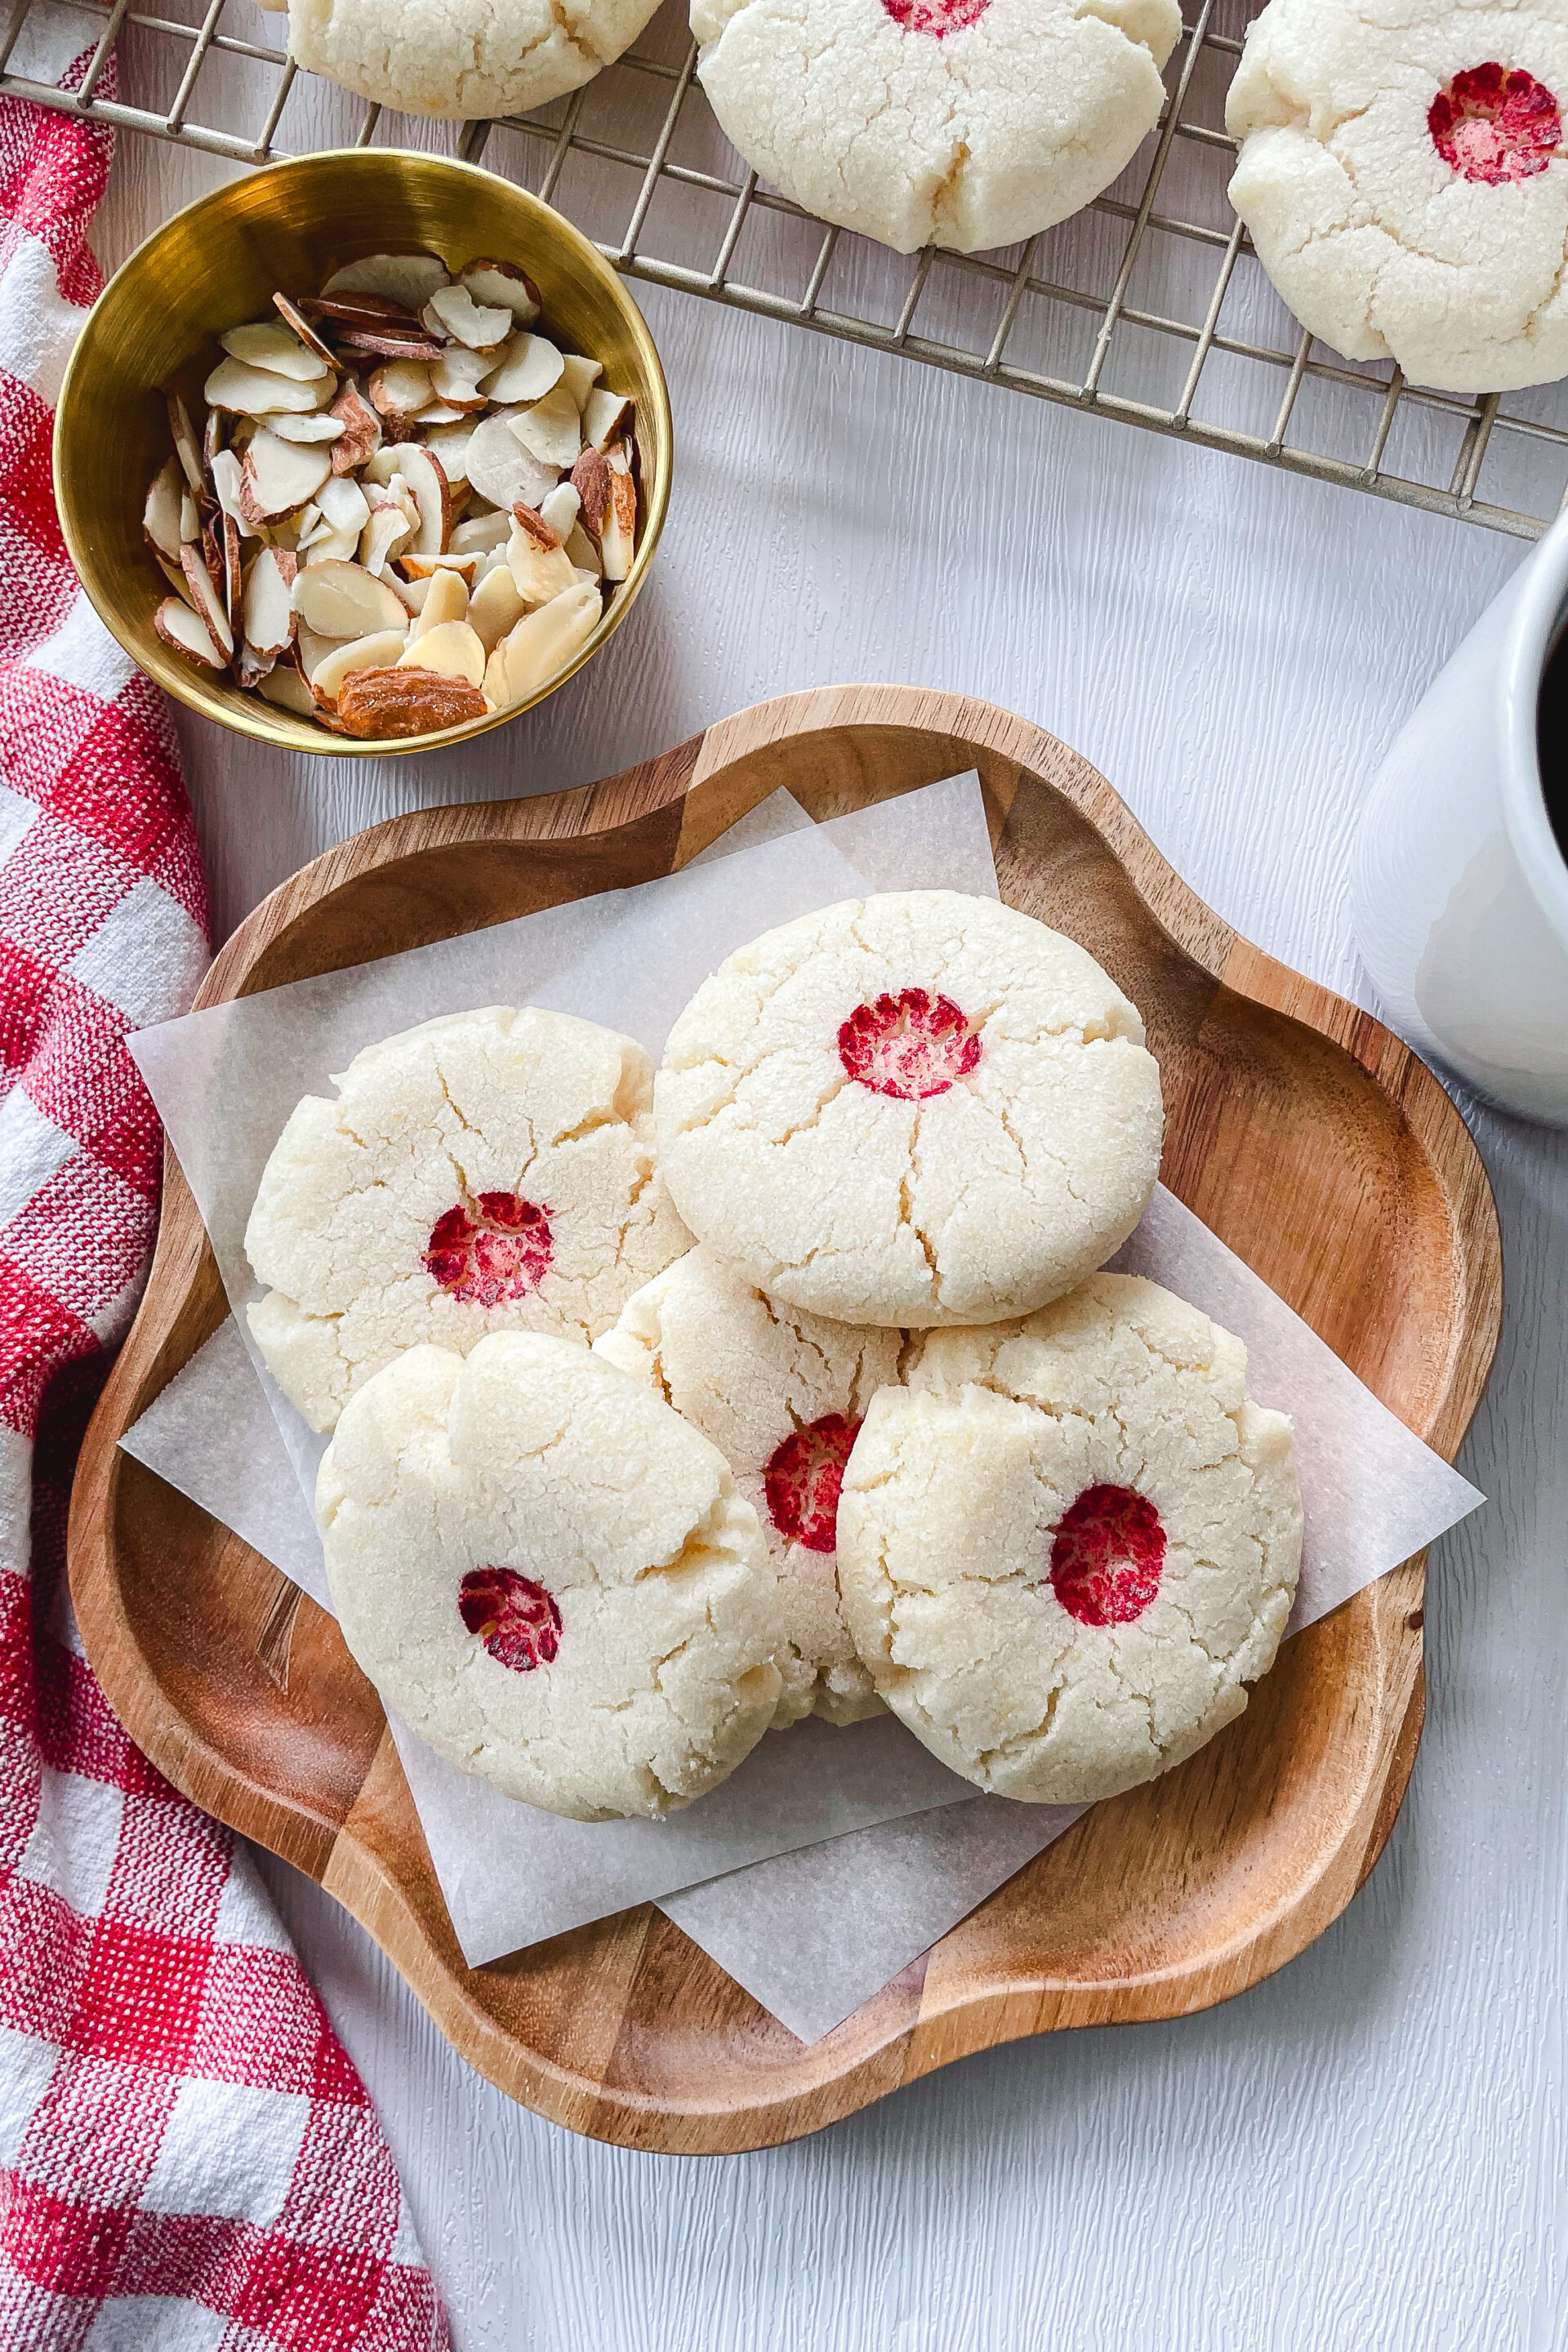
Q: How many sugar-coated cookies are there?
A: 8